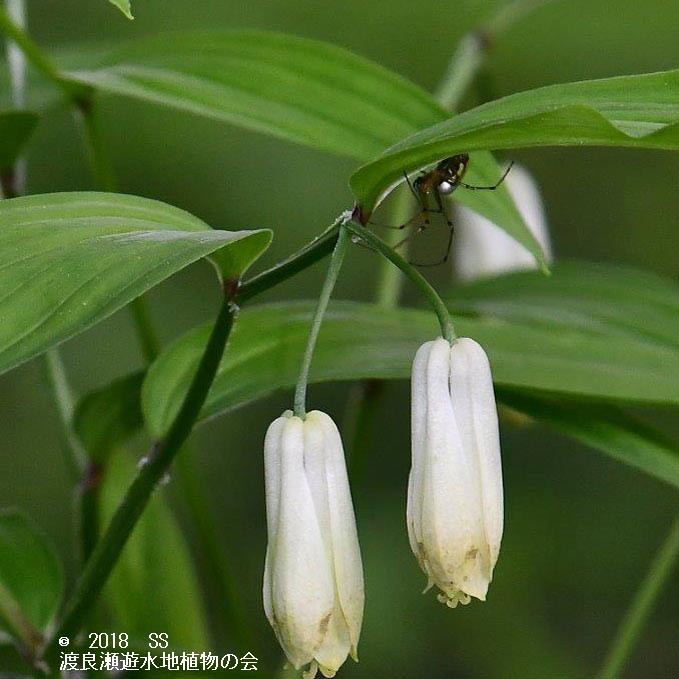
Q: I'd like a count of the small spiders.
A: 1